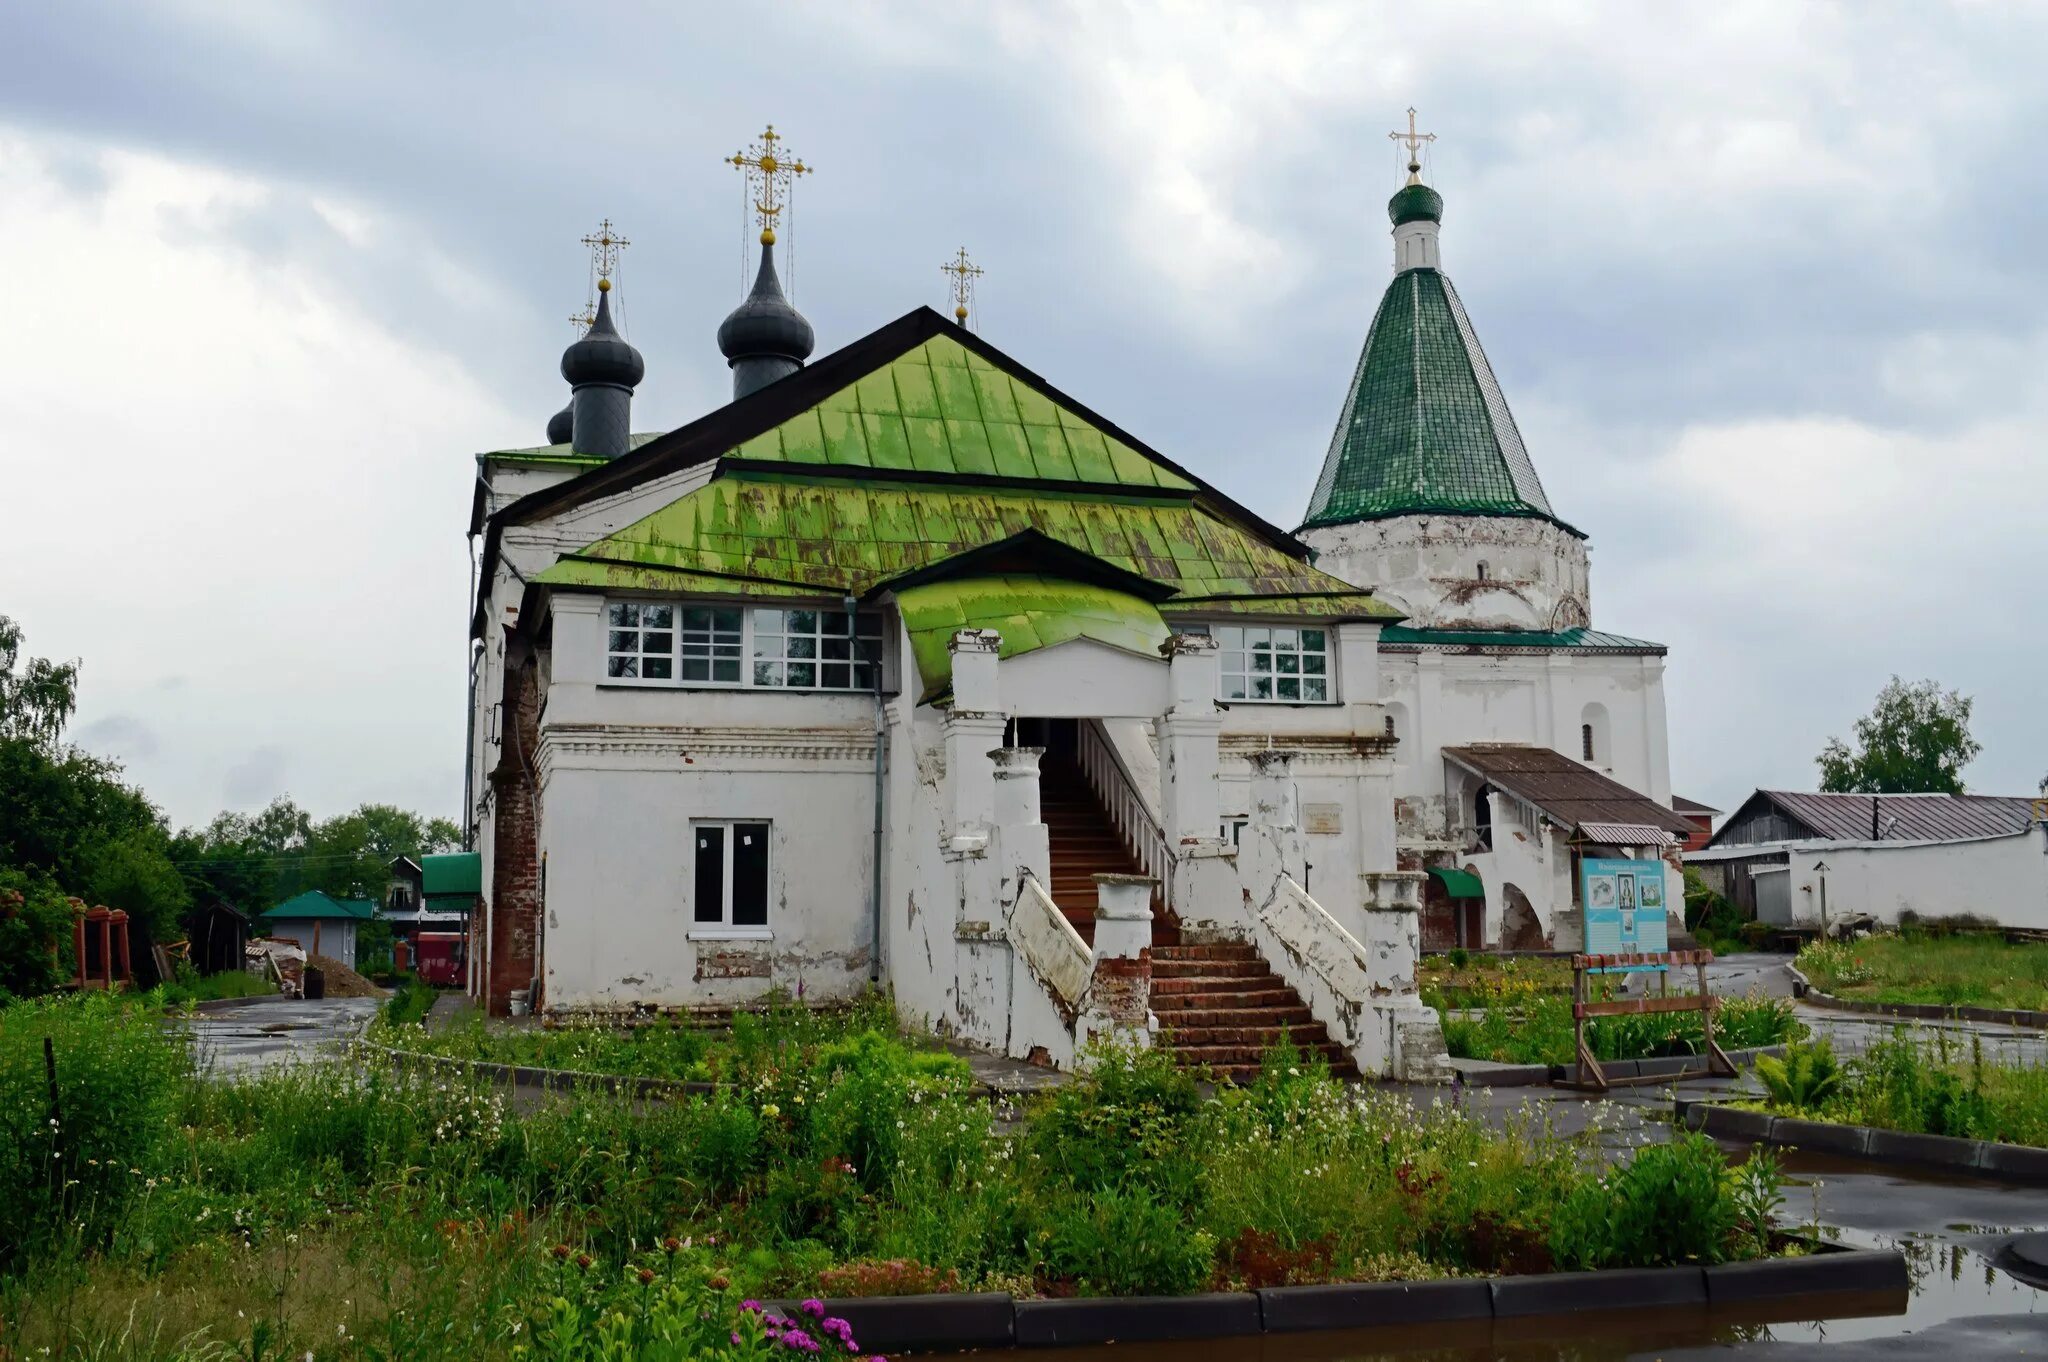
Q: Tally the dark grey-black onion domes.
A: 3